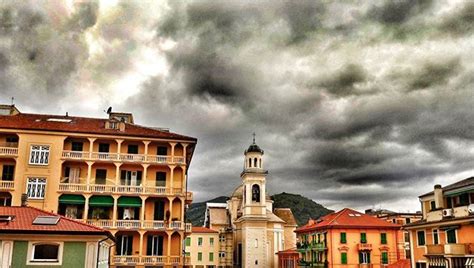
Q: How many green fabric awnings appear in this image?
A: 3